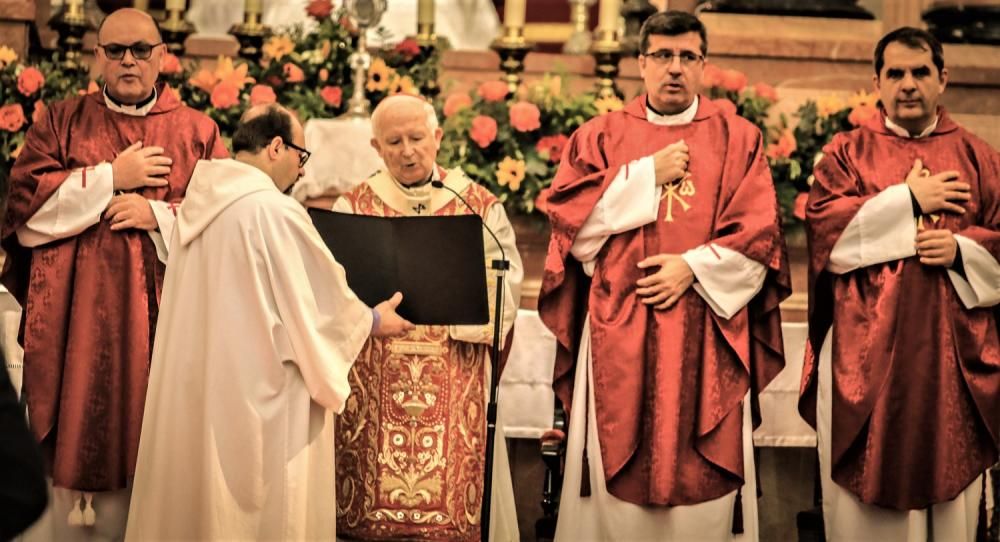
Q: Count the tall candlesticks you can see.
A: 6